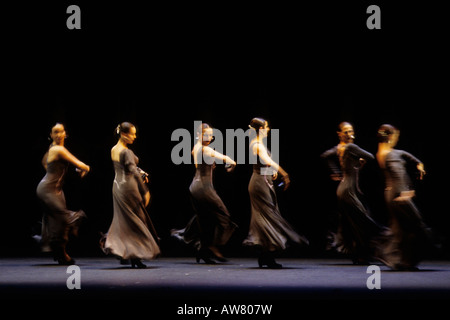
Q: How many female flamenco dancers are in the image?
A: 6